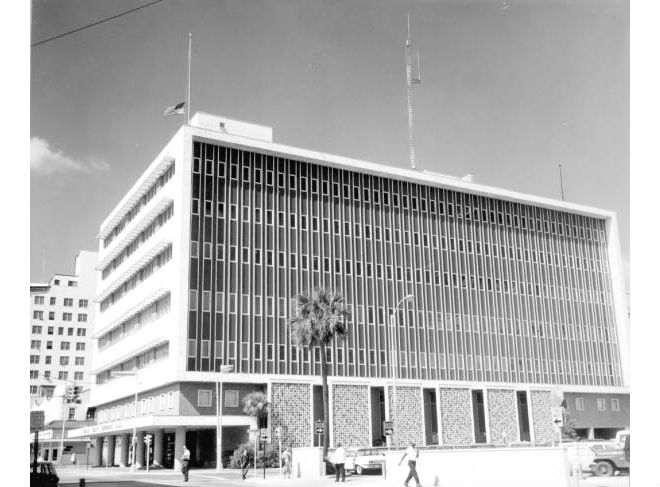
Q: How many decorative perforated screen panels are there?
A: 6